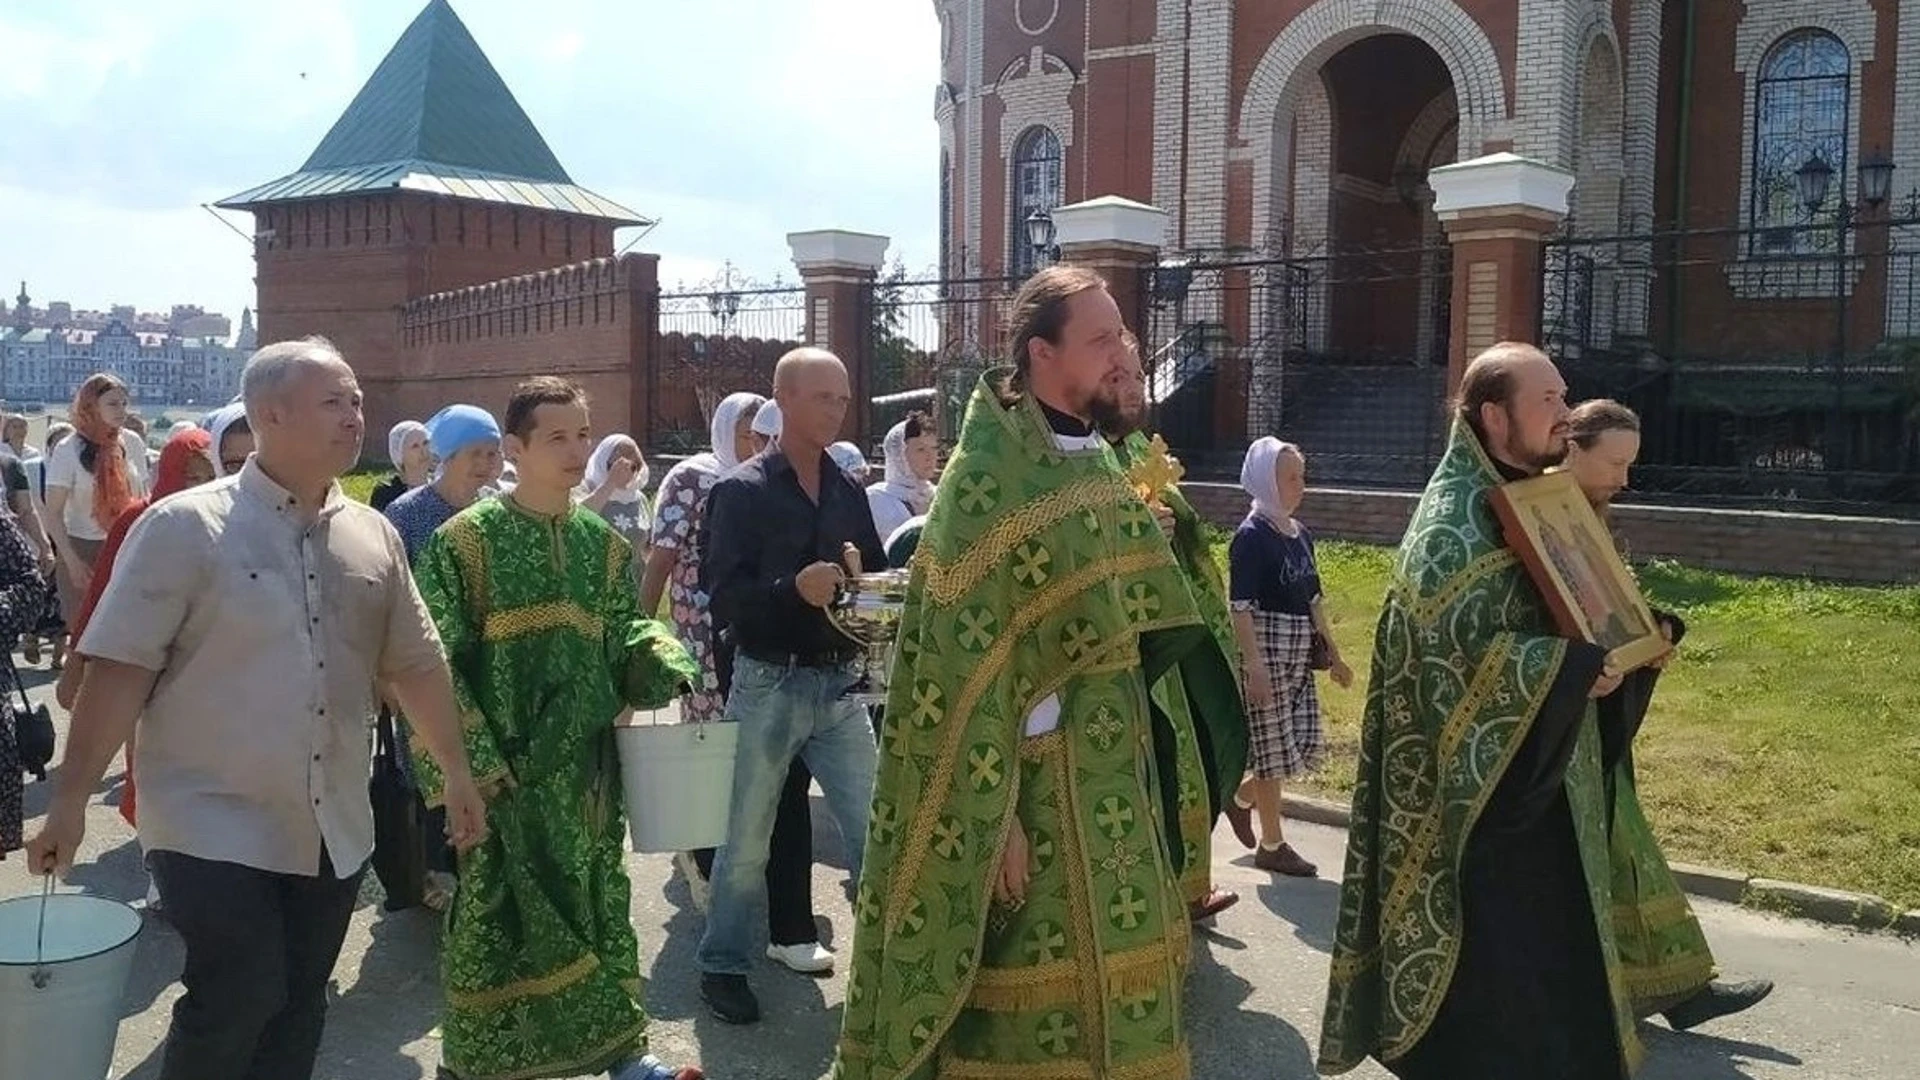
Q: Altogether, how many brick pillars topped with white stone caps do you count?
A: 3